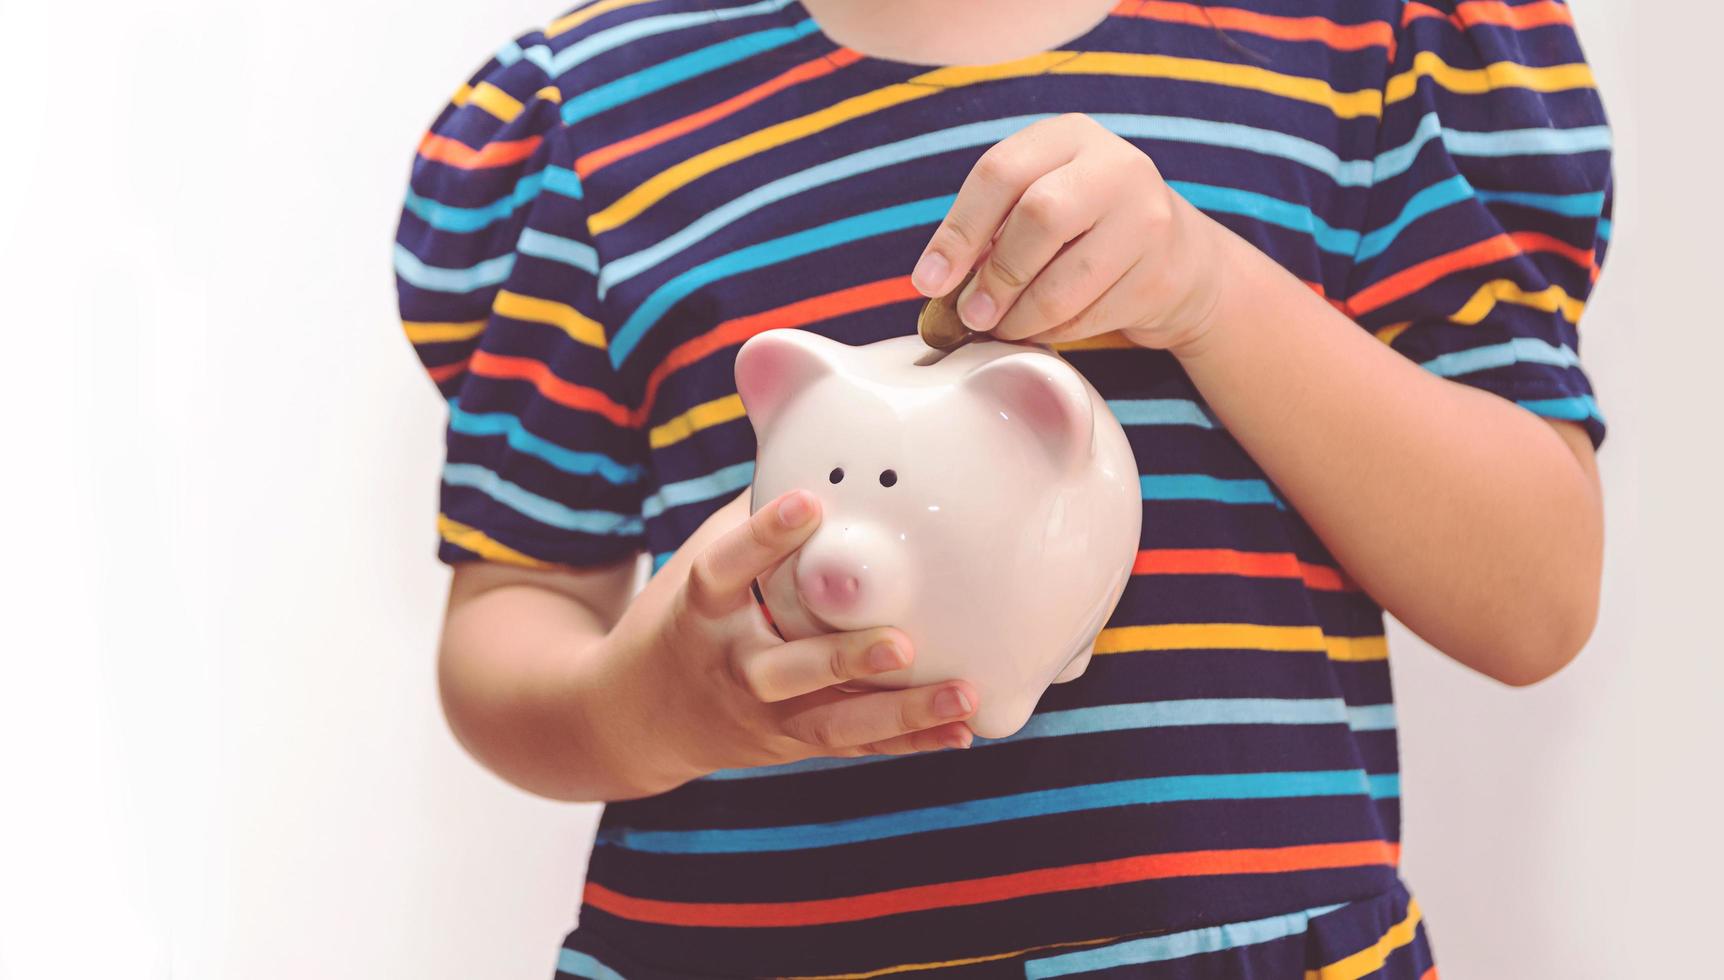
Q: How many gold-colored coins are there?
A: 1